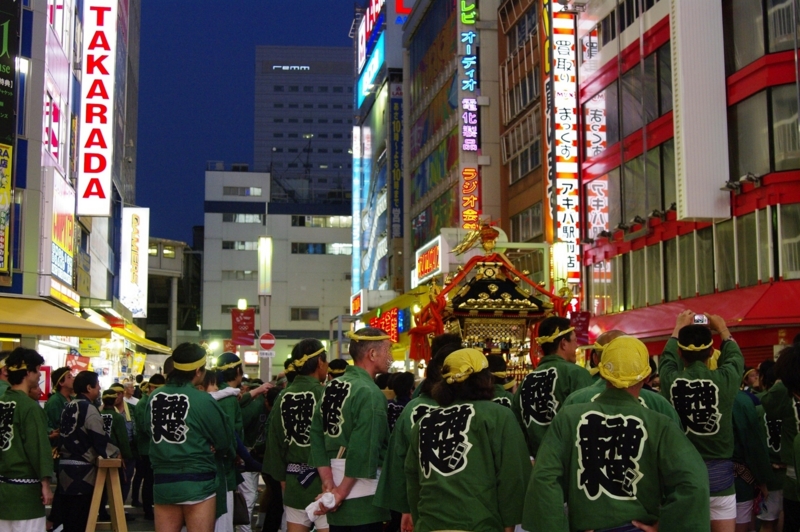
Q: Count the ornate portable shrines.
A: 1